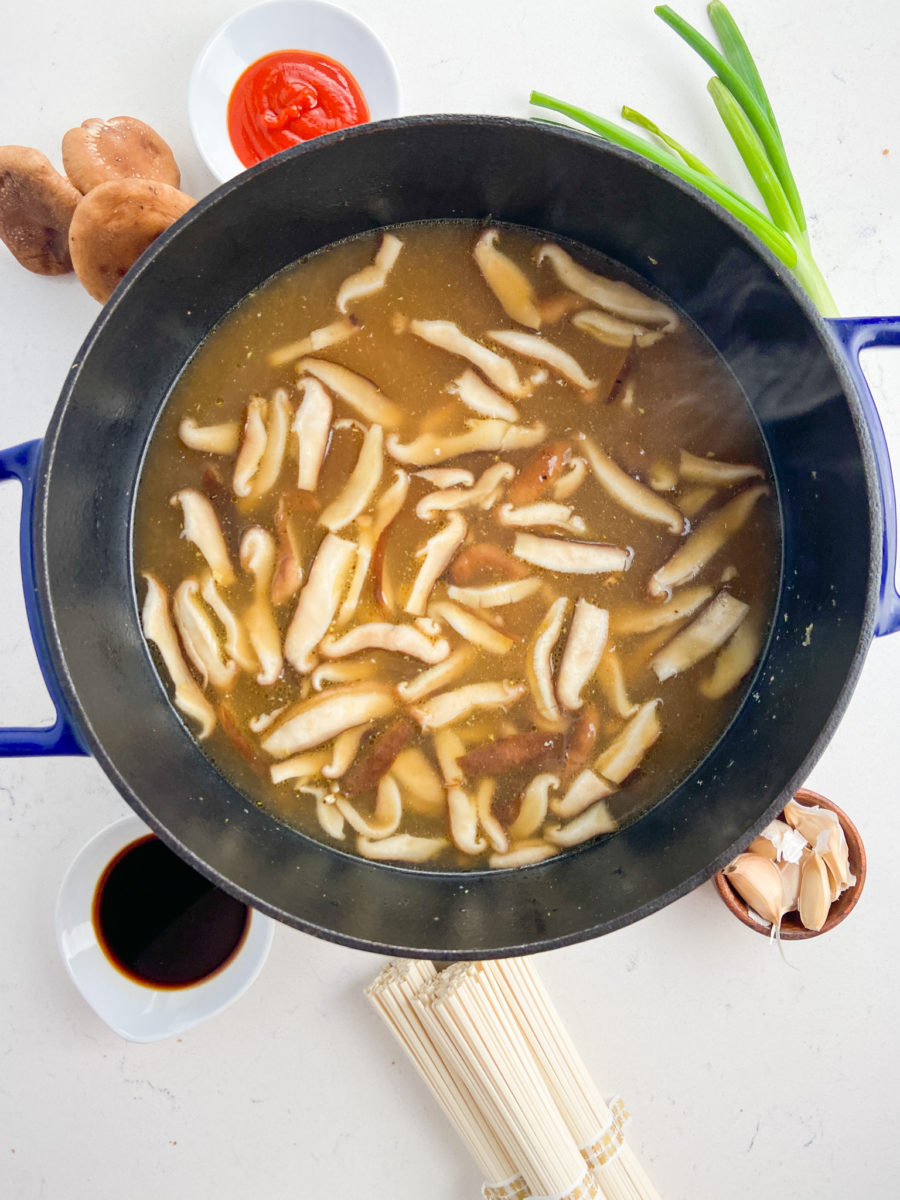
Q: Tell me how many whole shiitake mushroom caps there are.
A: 3